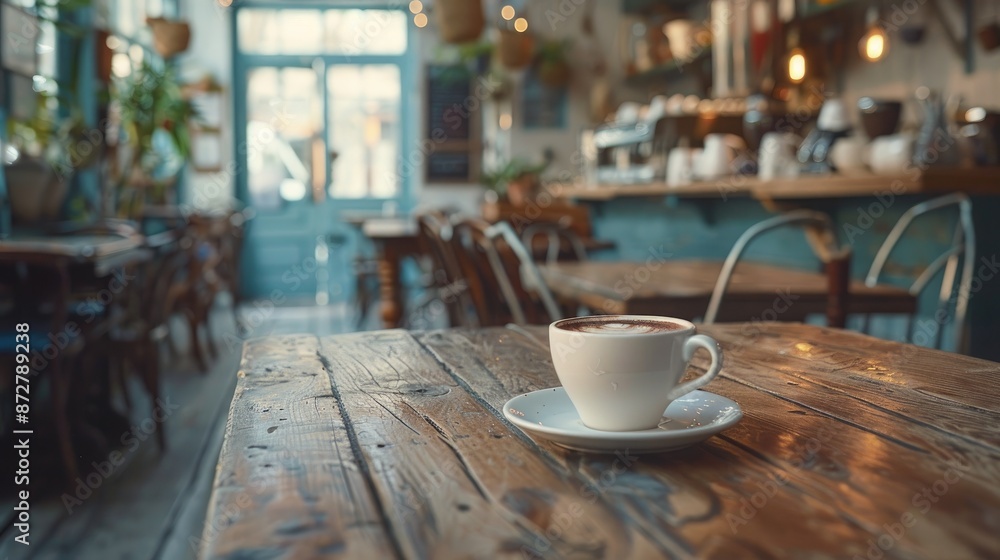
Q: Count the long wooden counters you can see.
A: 1